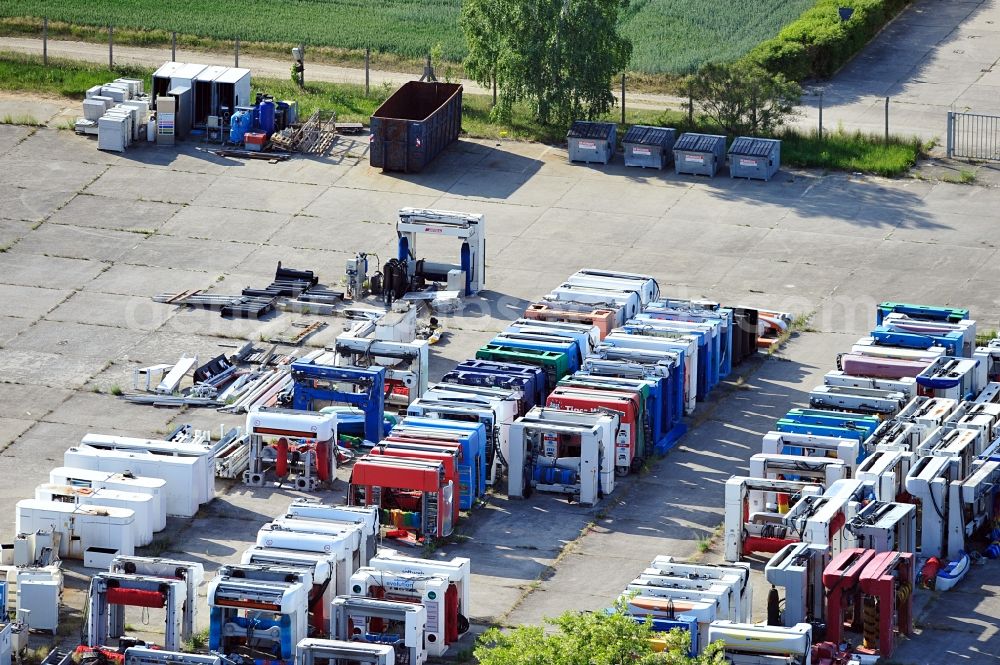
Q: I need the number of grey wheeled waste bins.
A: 4